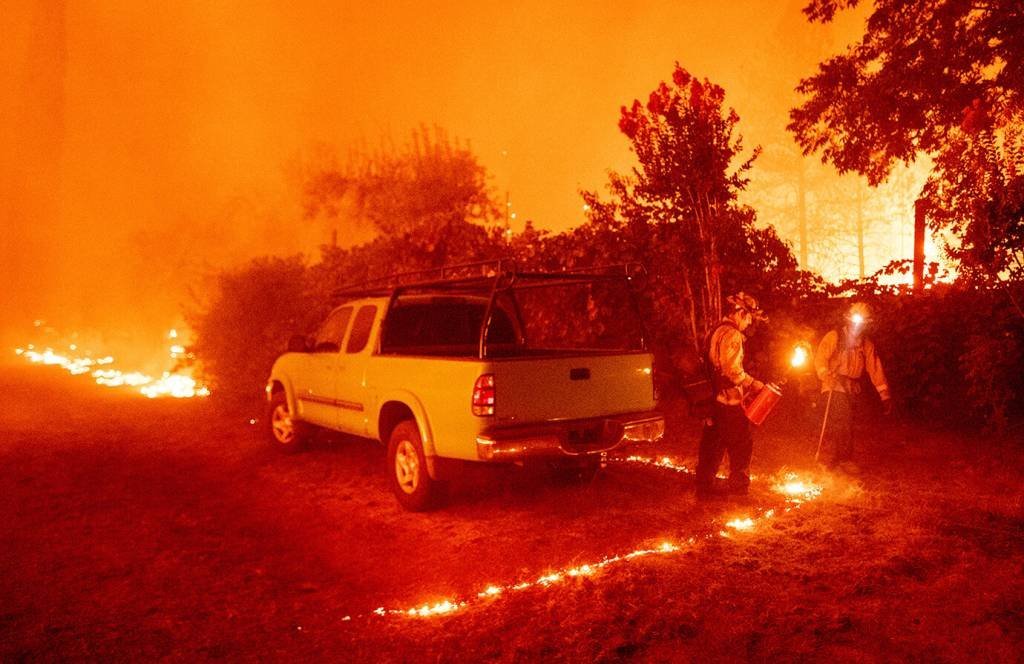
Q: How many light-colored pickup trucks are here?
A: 1